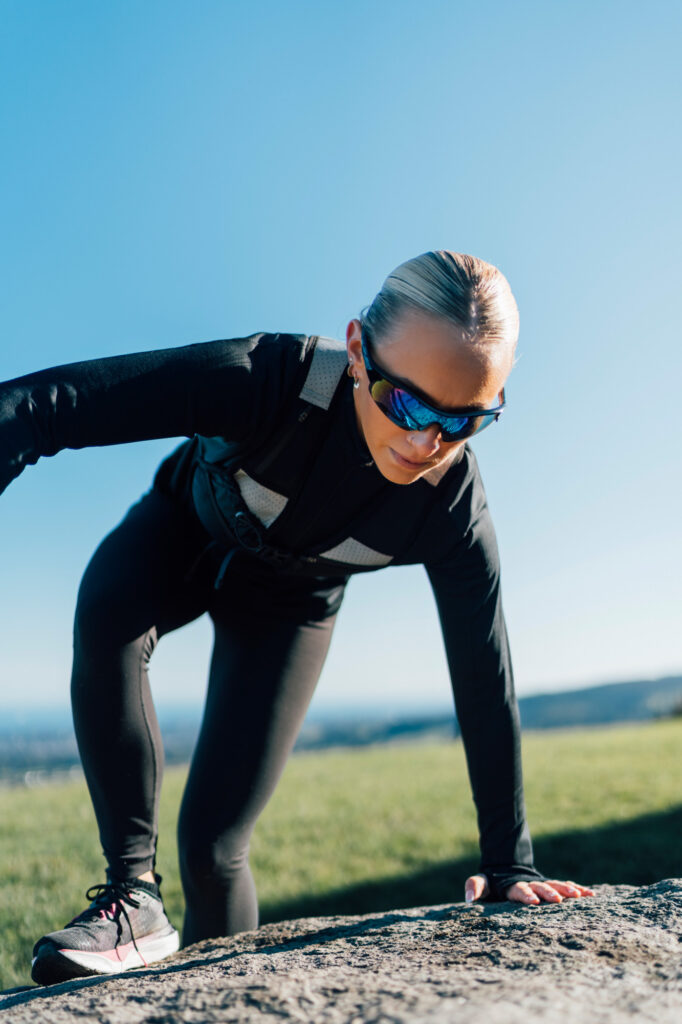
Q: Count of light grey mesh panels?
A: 4